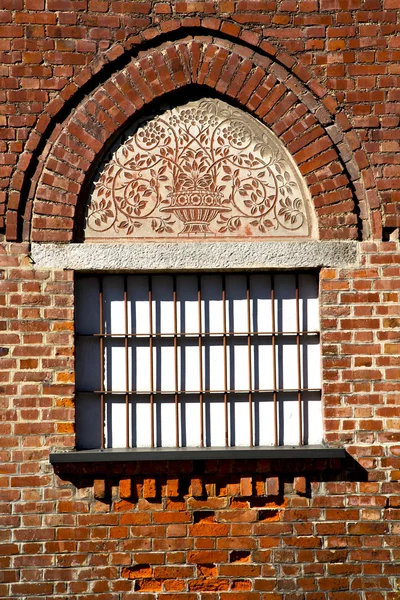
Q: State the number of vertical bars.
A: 9